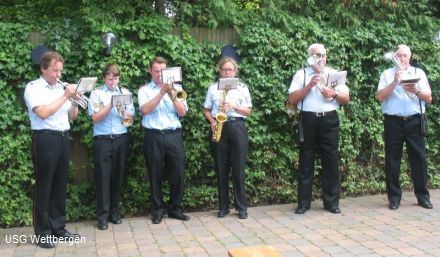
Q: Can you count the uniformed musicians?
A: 6